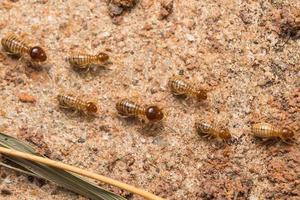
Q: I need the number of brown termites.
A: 7